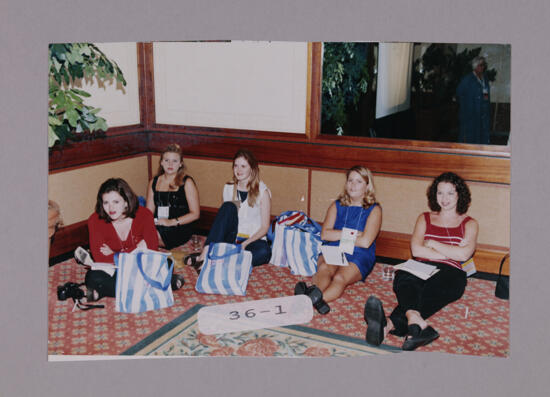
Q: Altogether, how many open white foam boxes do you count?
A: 0